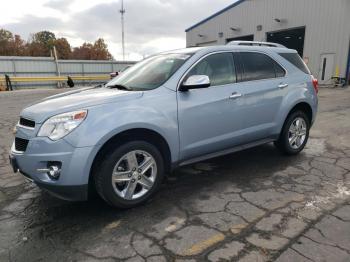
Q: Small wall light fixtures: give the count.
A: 3